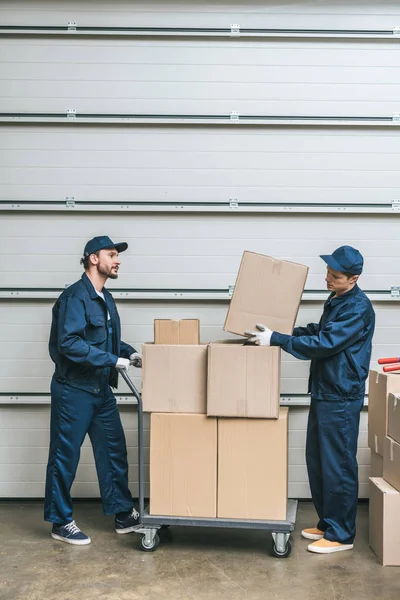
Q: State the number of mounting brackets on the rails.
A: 12